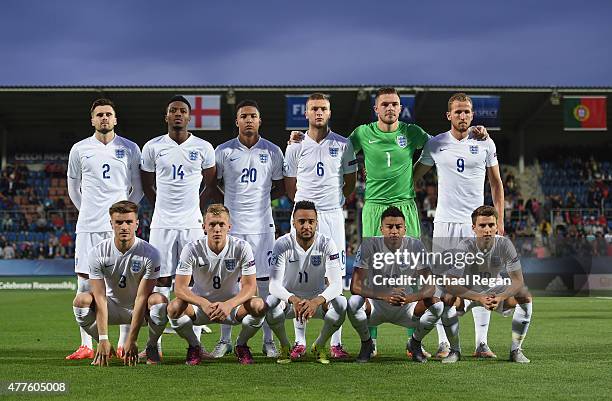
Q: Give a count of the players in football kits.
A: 11